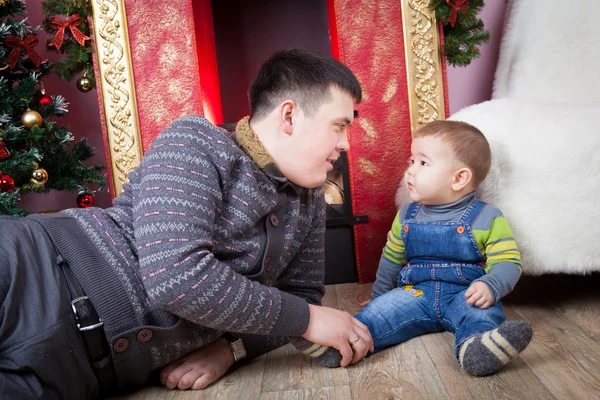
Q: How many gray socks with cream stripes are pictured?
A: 2